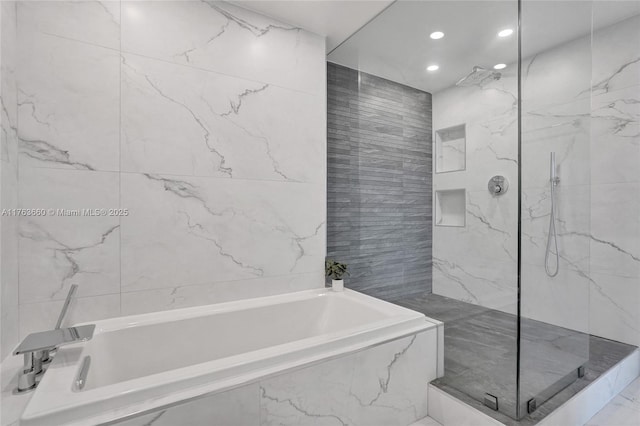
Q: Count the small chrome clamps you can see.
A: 3